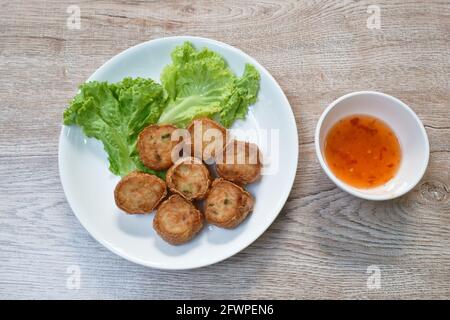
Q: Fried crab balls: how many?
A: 7